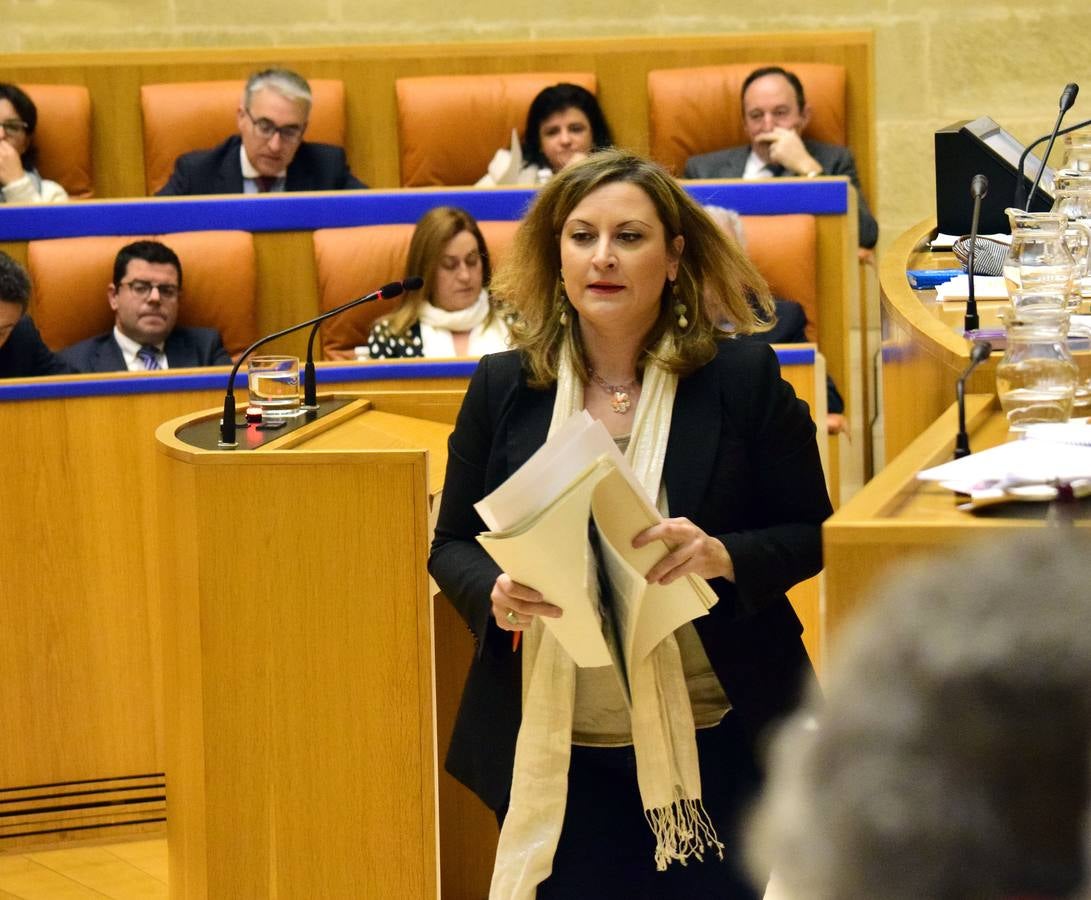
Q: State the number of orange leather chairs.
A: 7